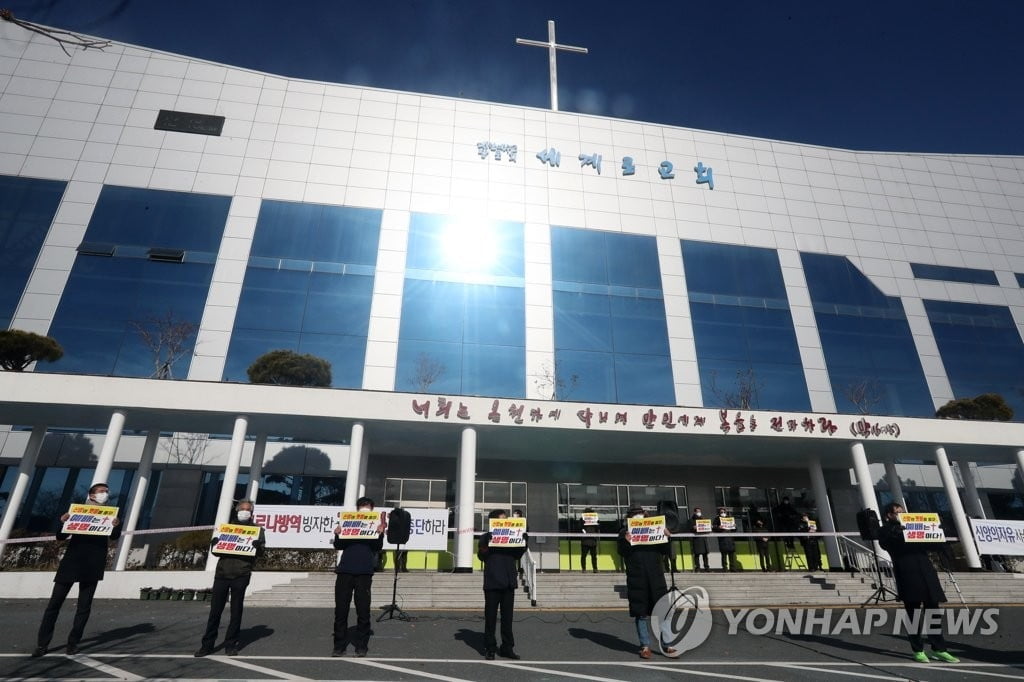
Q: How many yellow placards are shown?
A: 10